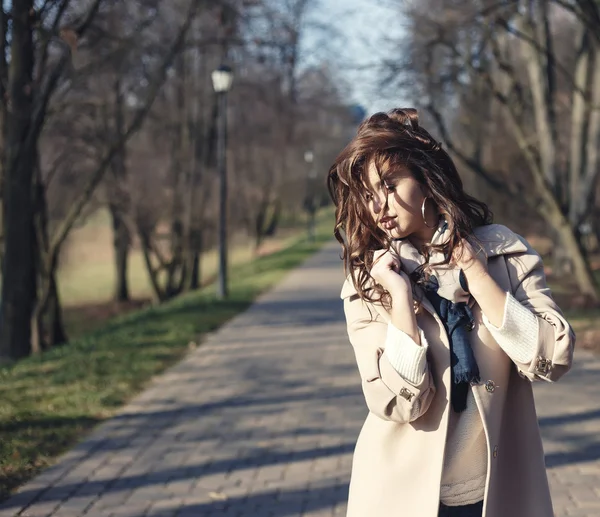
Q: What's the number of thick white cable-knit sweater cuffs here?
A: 2